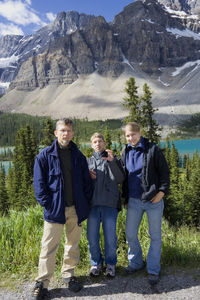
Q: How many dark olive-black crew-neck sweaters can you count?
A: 1